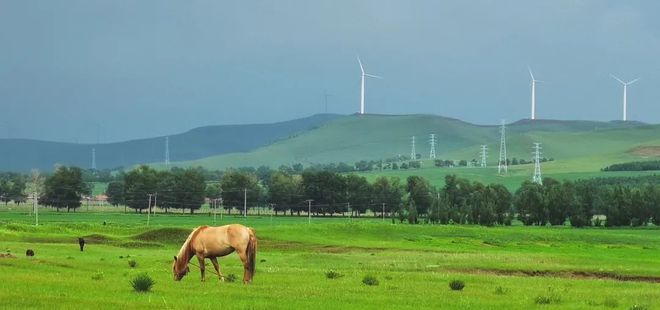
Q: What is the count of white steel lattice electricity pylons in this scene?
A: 7